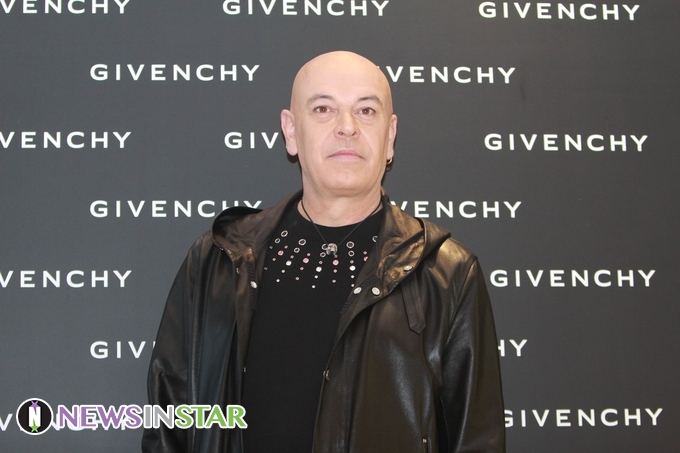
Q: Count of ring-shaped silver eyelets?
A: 9